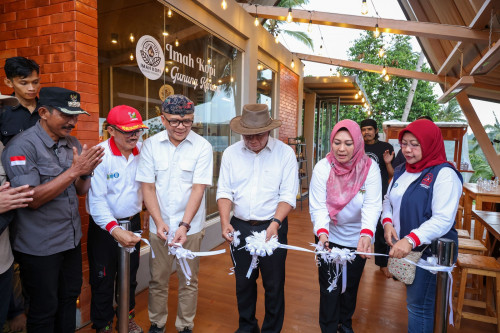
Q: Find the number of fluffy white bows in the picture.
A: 3